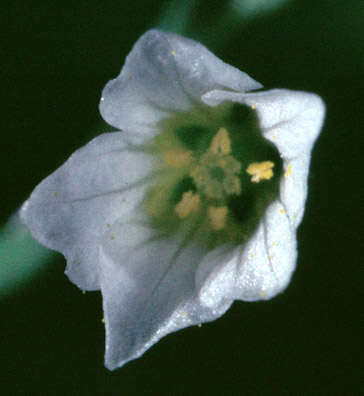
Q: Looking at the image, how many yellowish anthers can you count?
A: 5